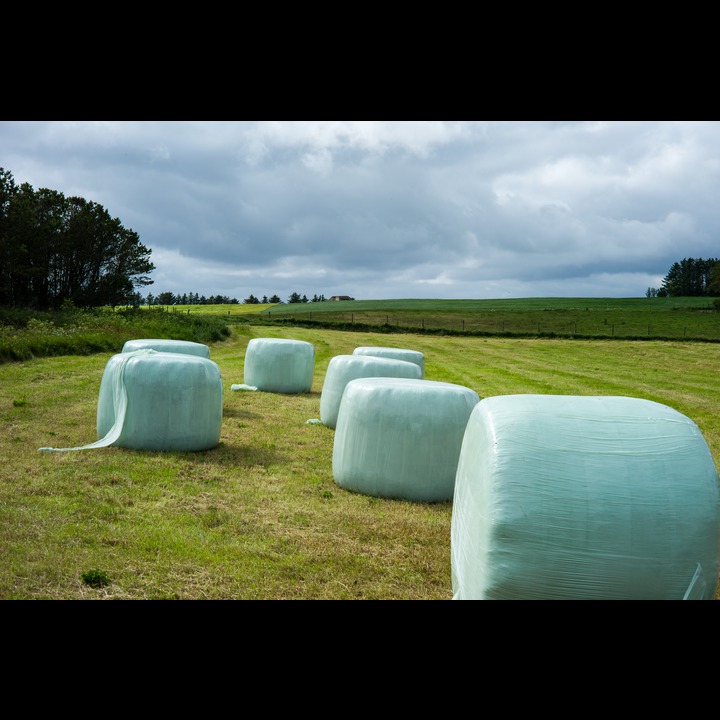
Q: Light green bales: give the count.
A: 7